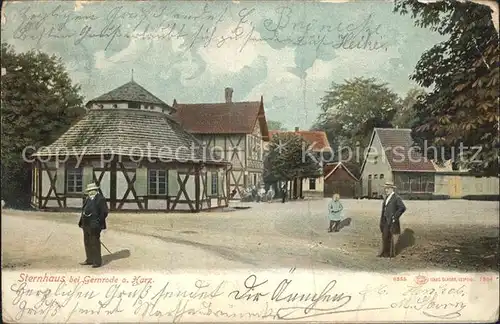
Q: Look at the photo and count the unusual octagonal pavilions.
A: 1